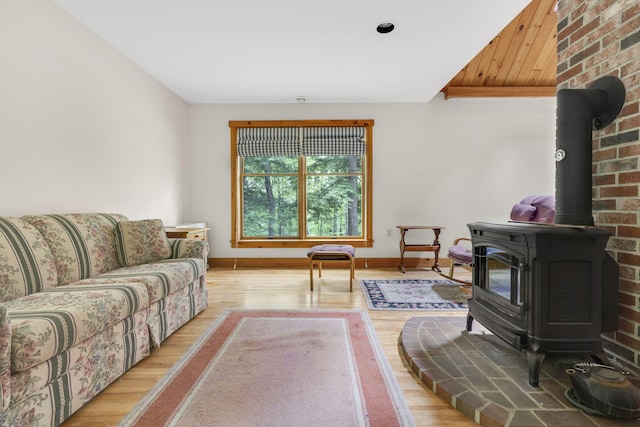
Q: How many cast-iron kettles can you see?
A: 1